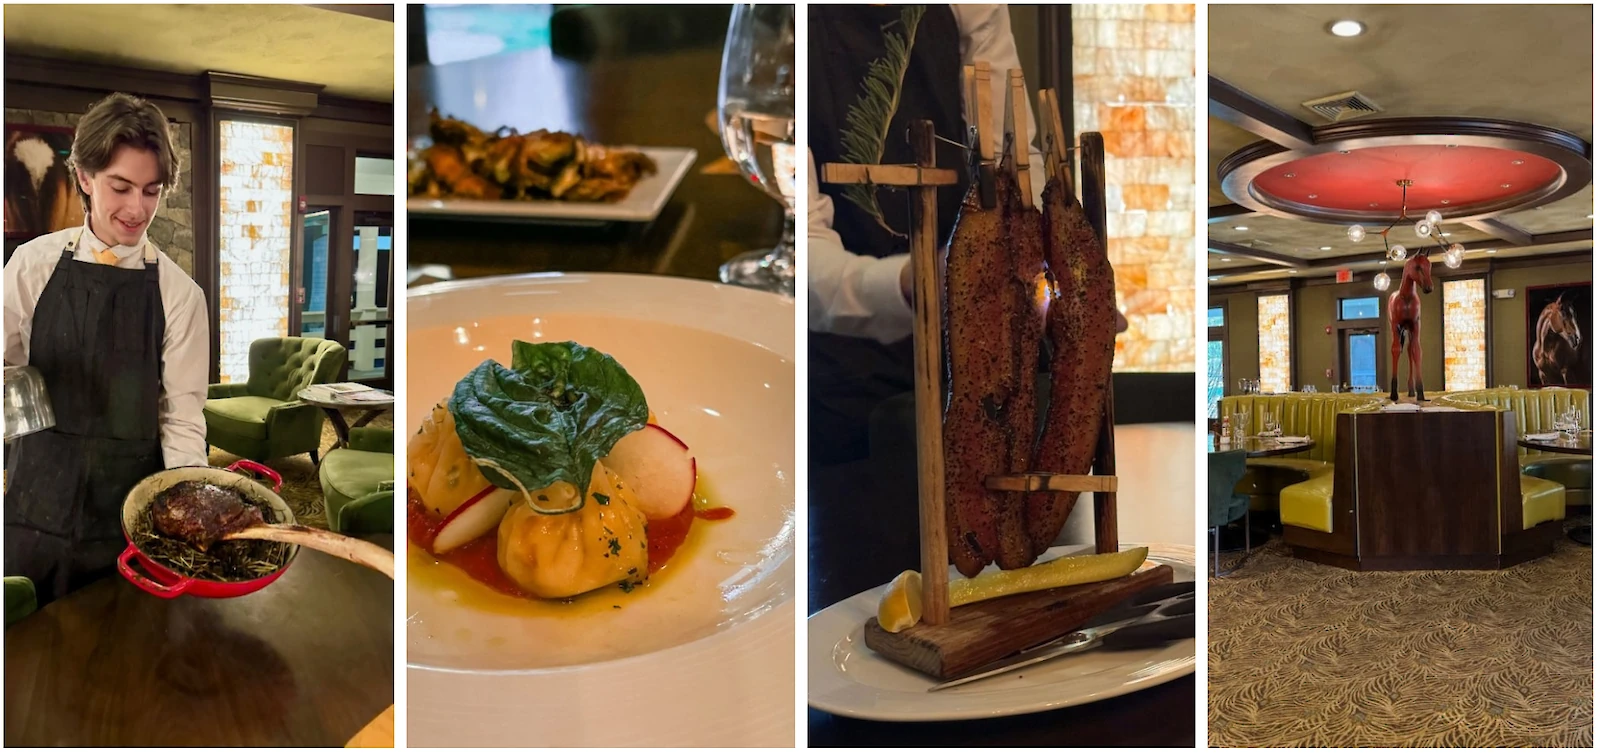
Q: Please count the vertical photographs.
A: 4